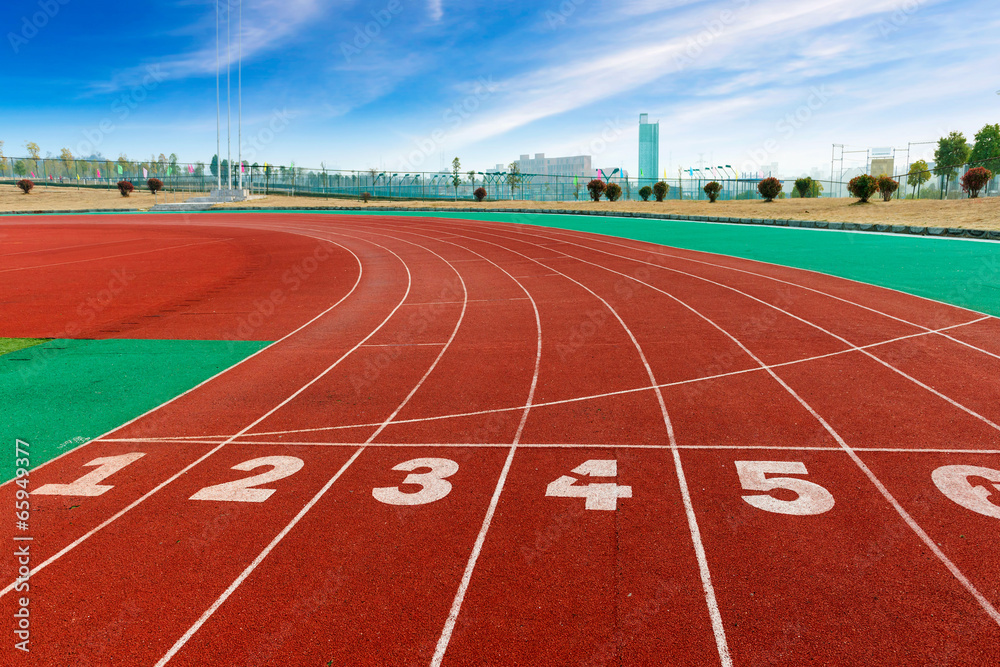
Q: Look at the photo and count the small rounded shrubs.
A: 15